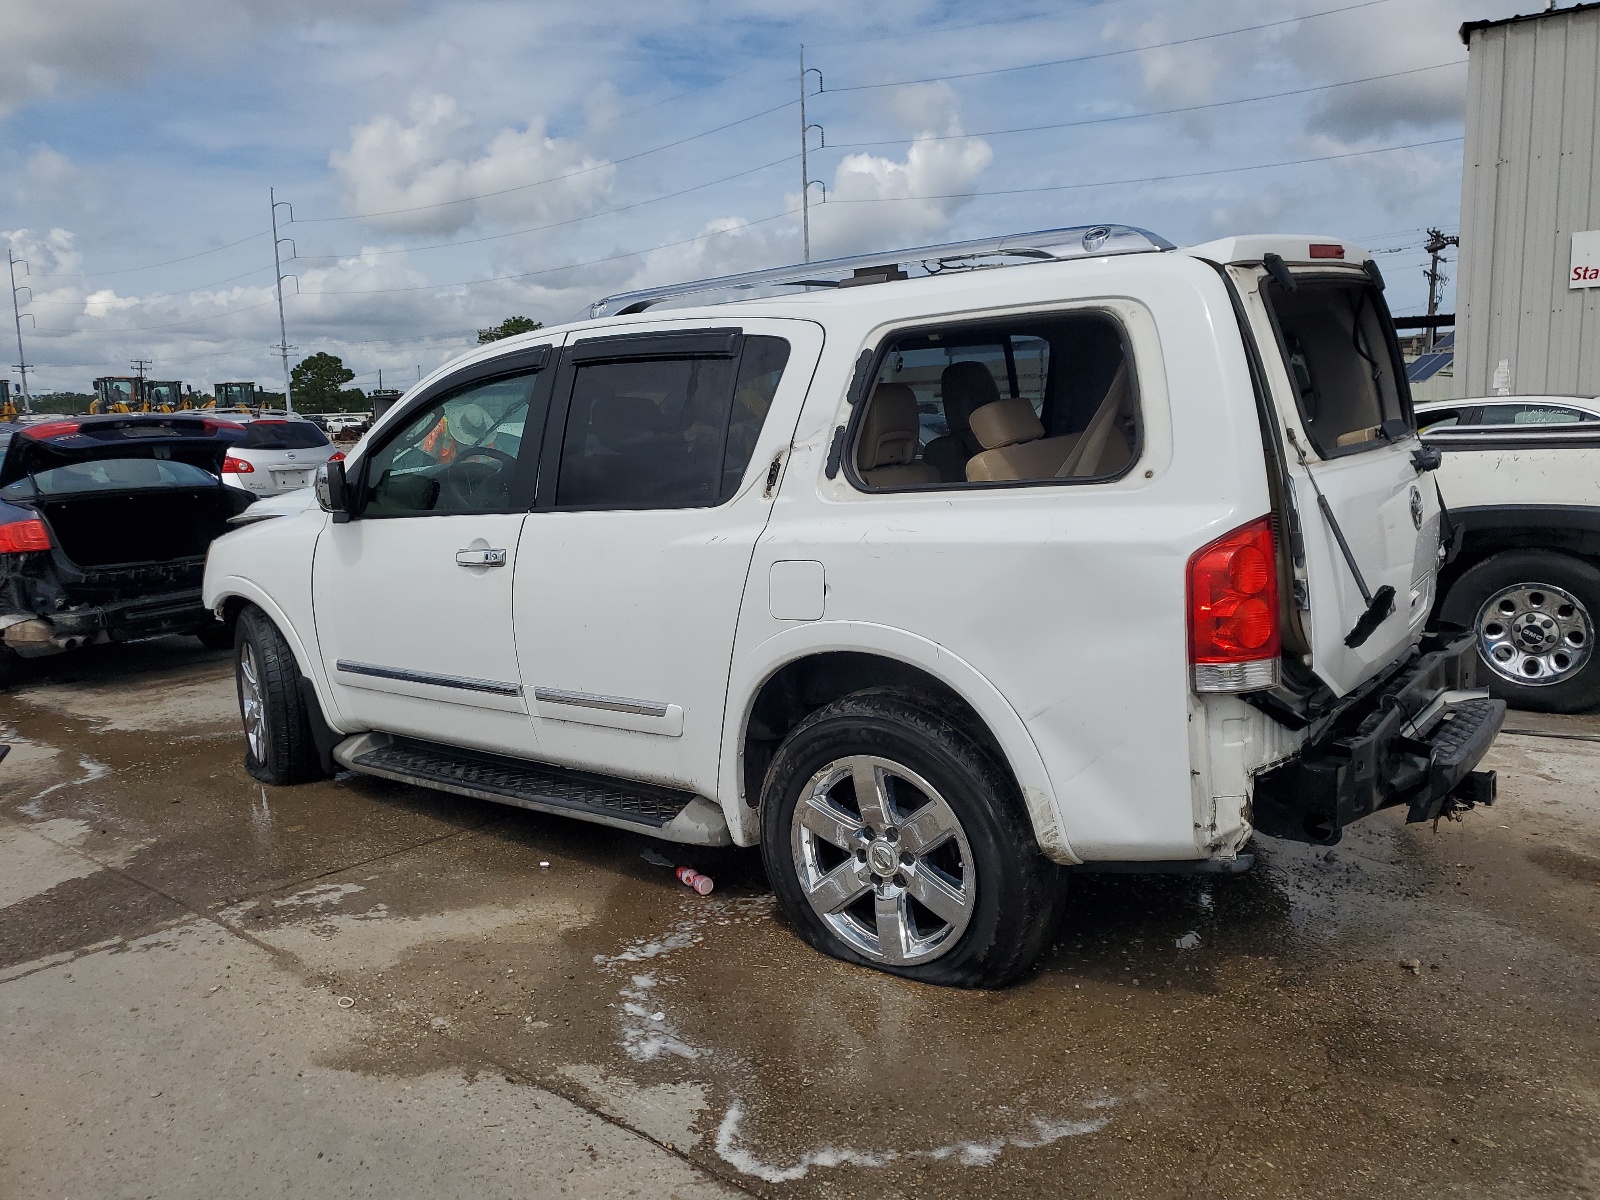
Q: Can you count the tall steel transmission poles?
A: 3